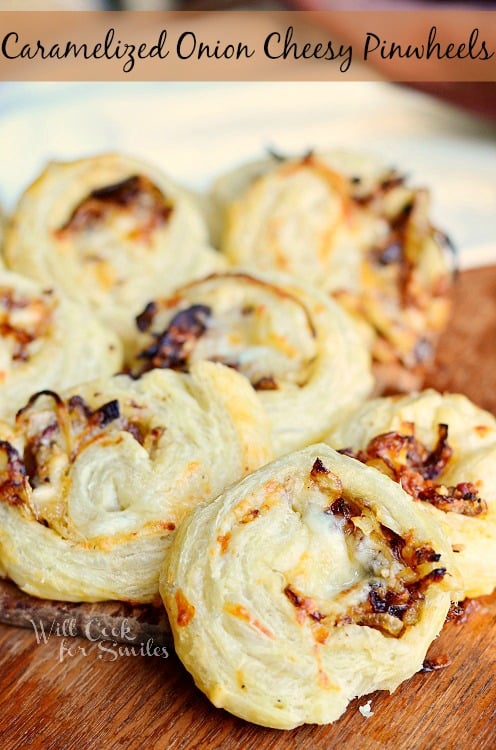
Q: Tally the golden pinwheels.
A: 7